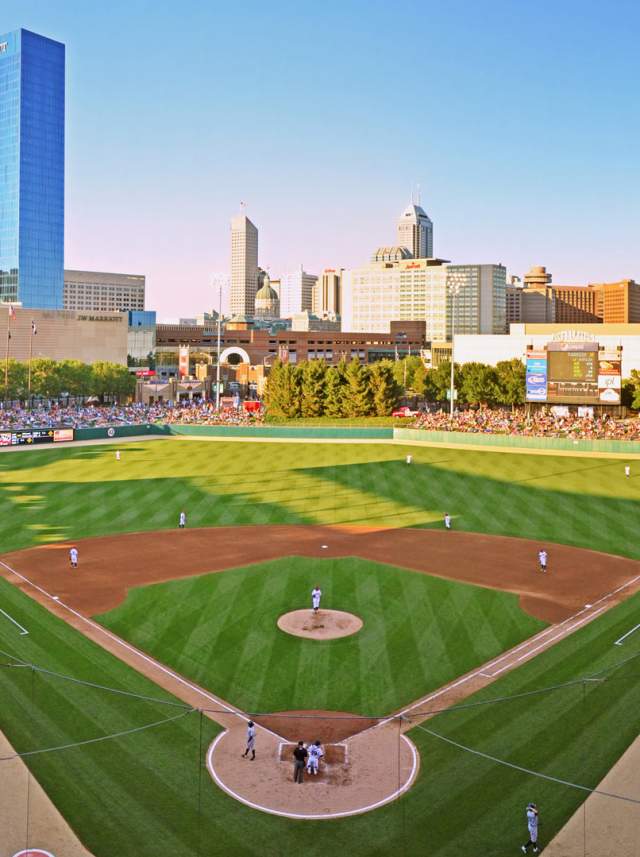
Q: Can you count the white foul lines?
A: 2